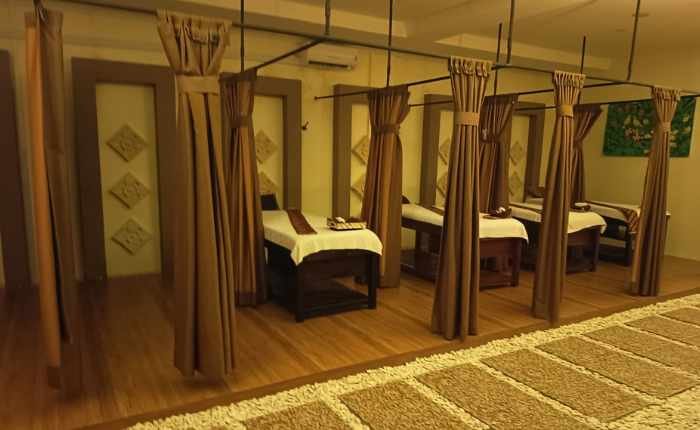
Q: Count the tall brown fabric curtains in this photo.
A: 9